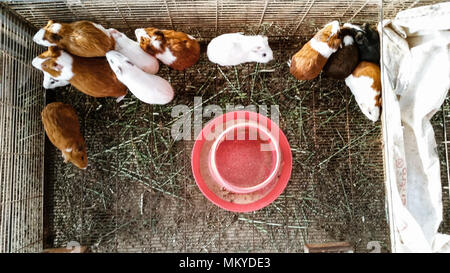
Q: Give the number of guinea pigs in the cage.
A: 12